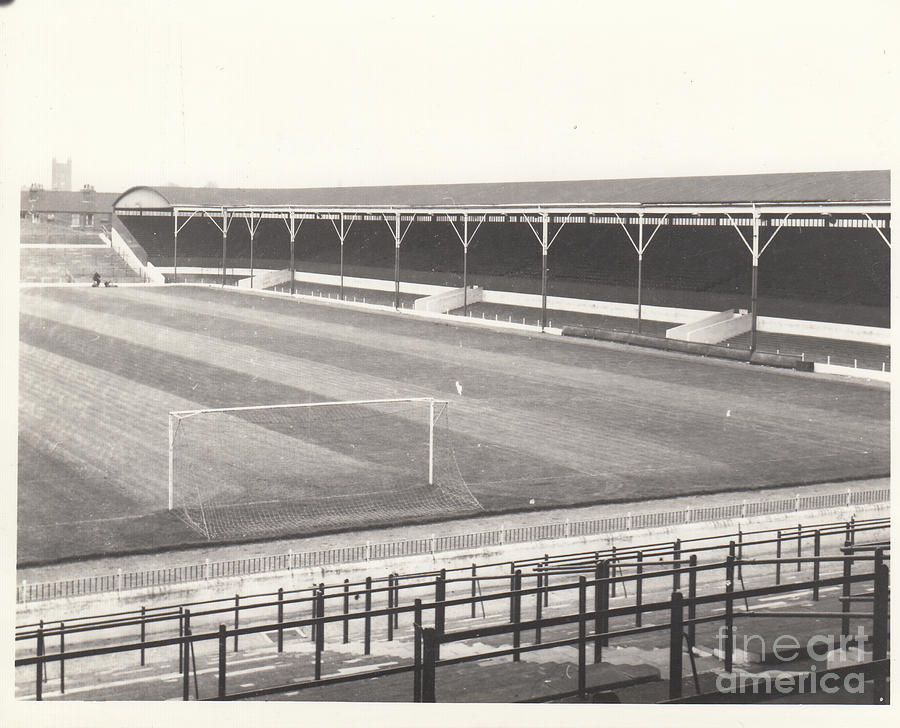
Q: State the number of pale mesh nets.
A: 1